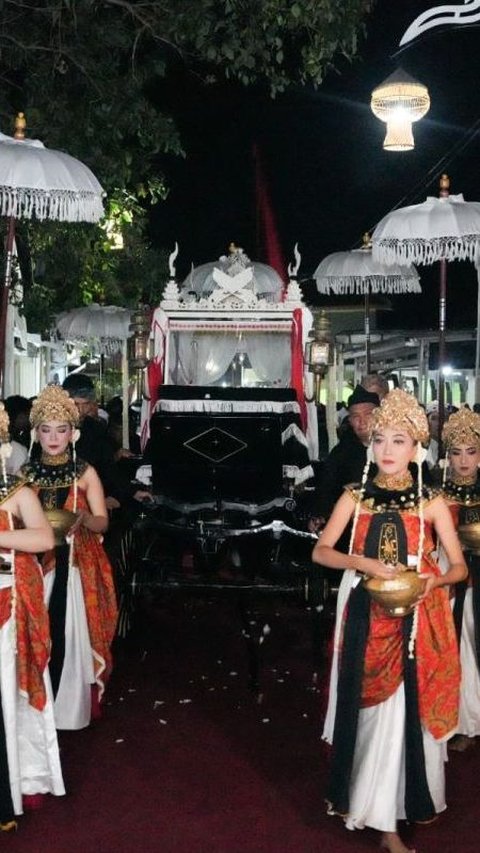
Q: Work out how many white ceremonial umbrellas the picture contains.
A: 5